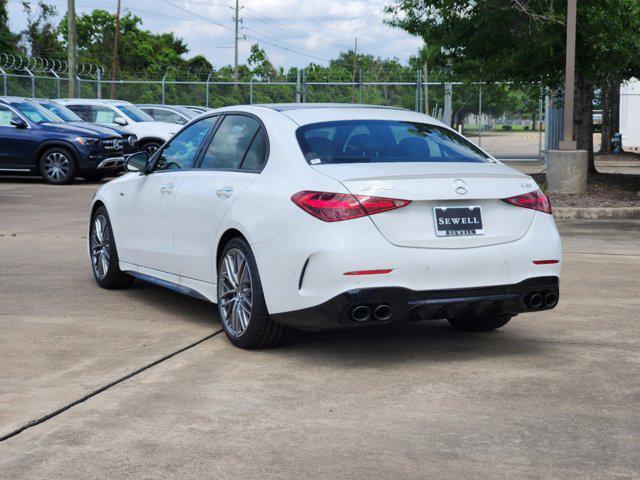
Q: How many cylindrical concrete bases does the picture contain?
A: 1